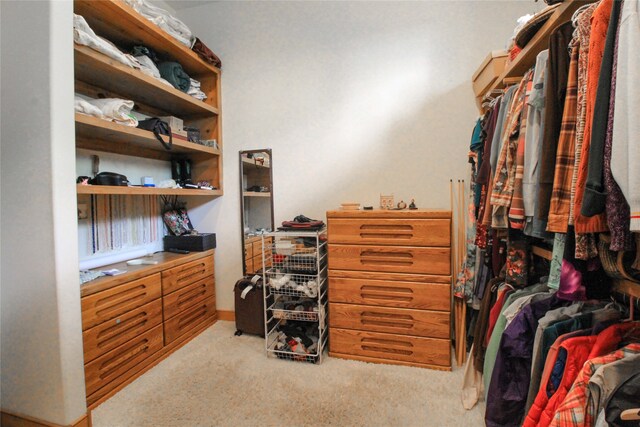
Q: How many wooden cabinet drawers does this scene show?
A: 11